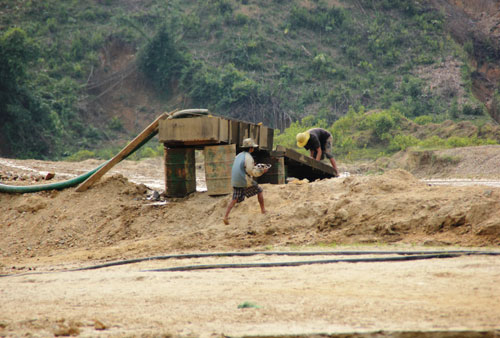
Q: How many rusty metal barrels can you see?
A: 3